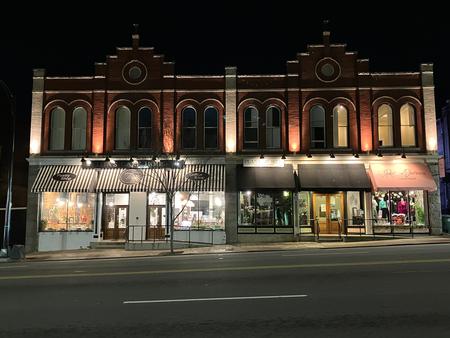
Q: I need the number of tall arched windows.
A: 12